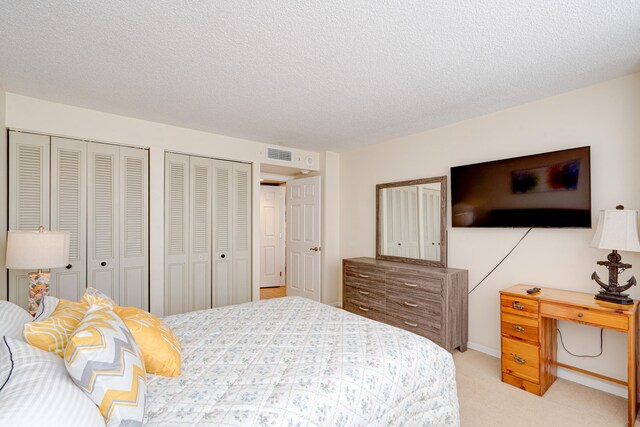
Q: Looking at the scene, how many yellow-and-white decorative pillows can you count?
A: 3